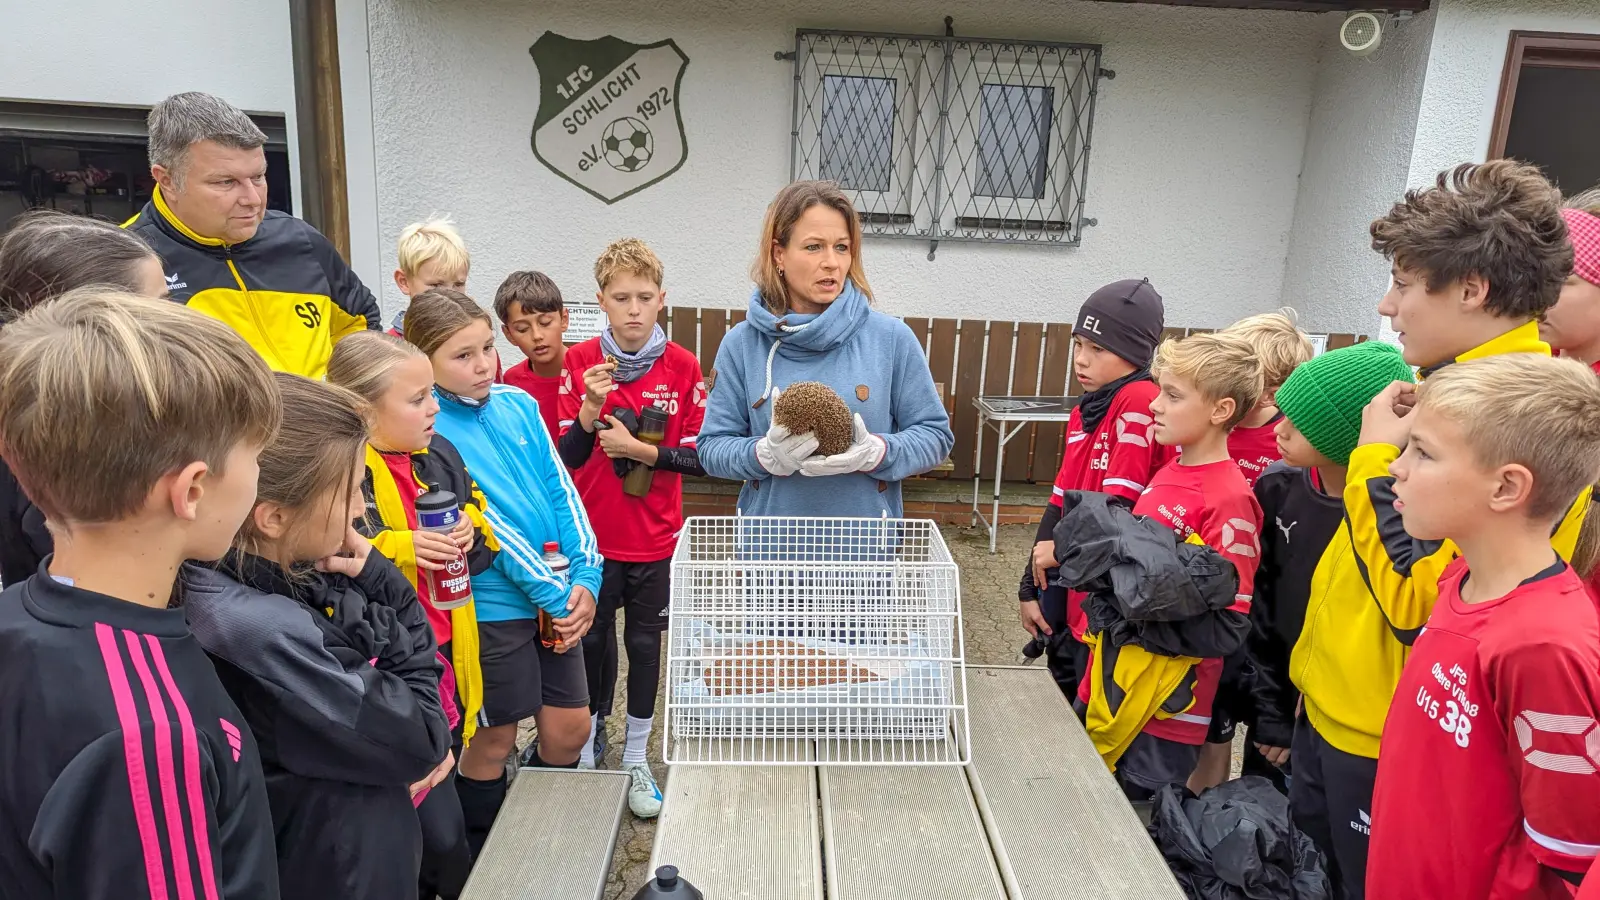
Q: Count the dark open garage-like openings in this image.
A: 1